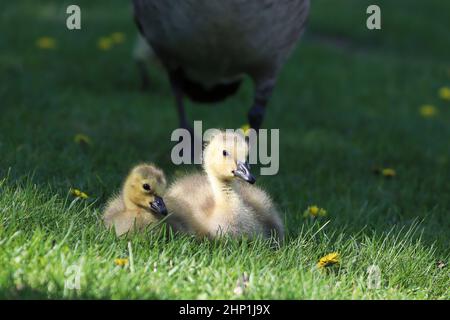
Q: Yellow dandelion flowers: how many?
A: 12